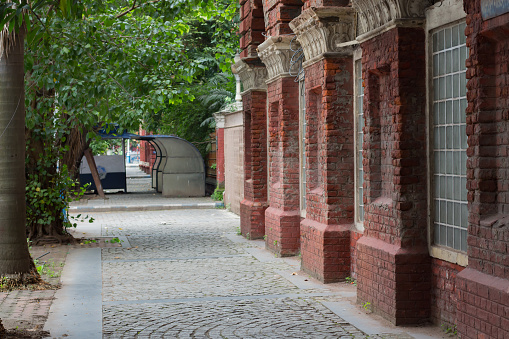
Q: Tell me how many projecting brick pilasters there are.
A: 5